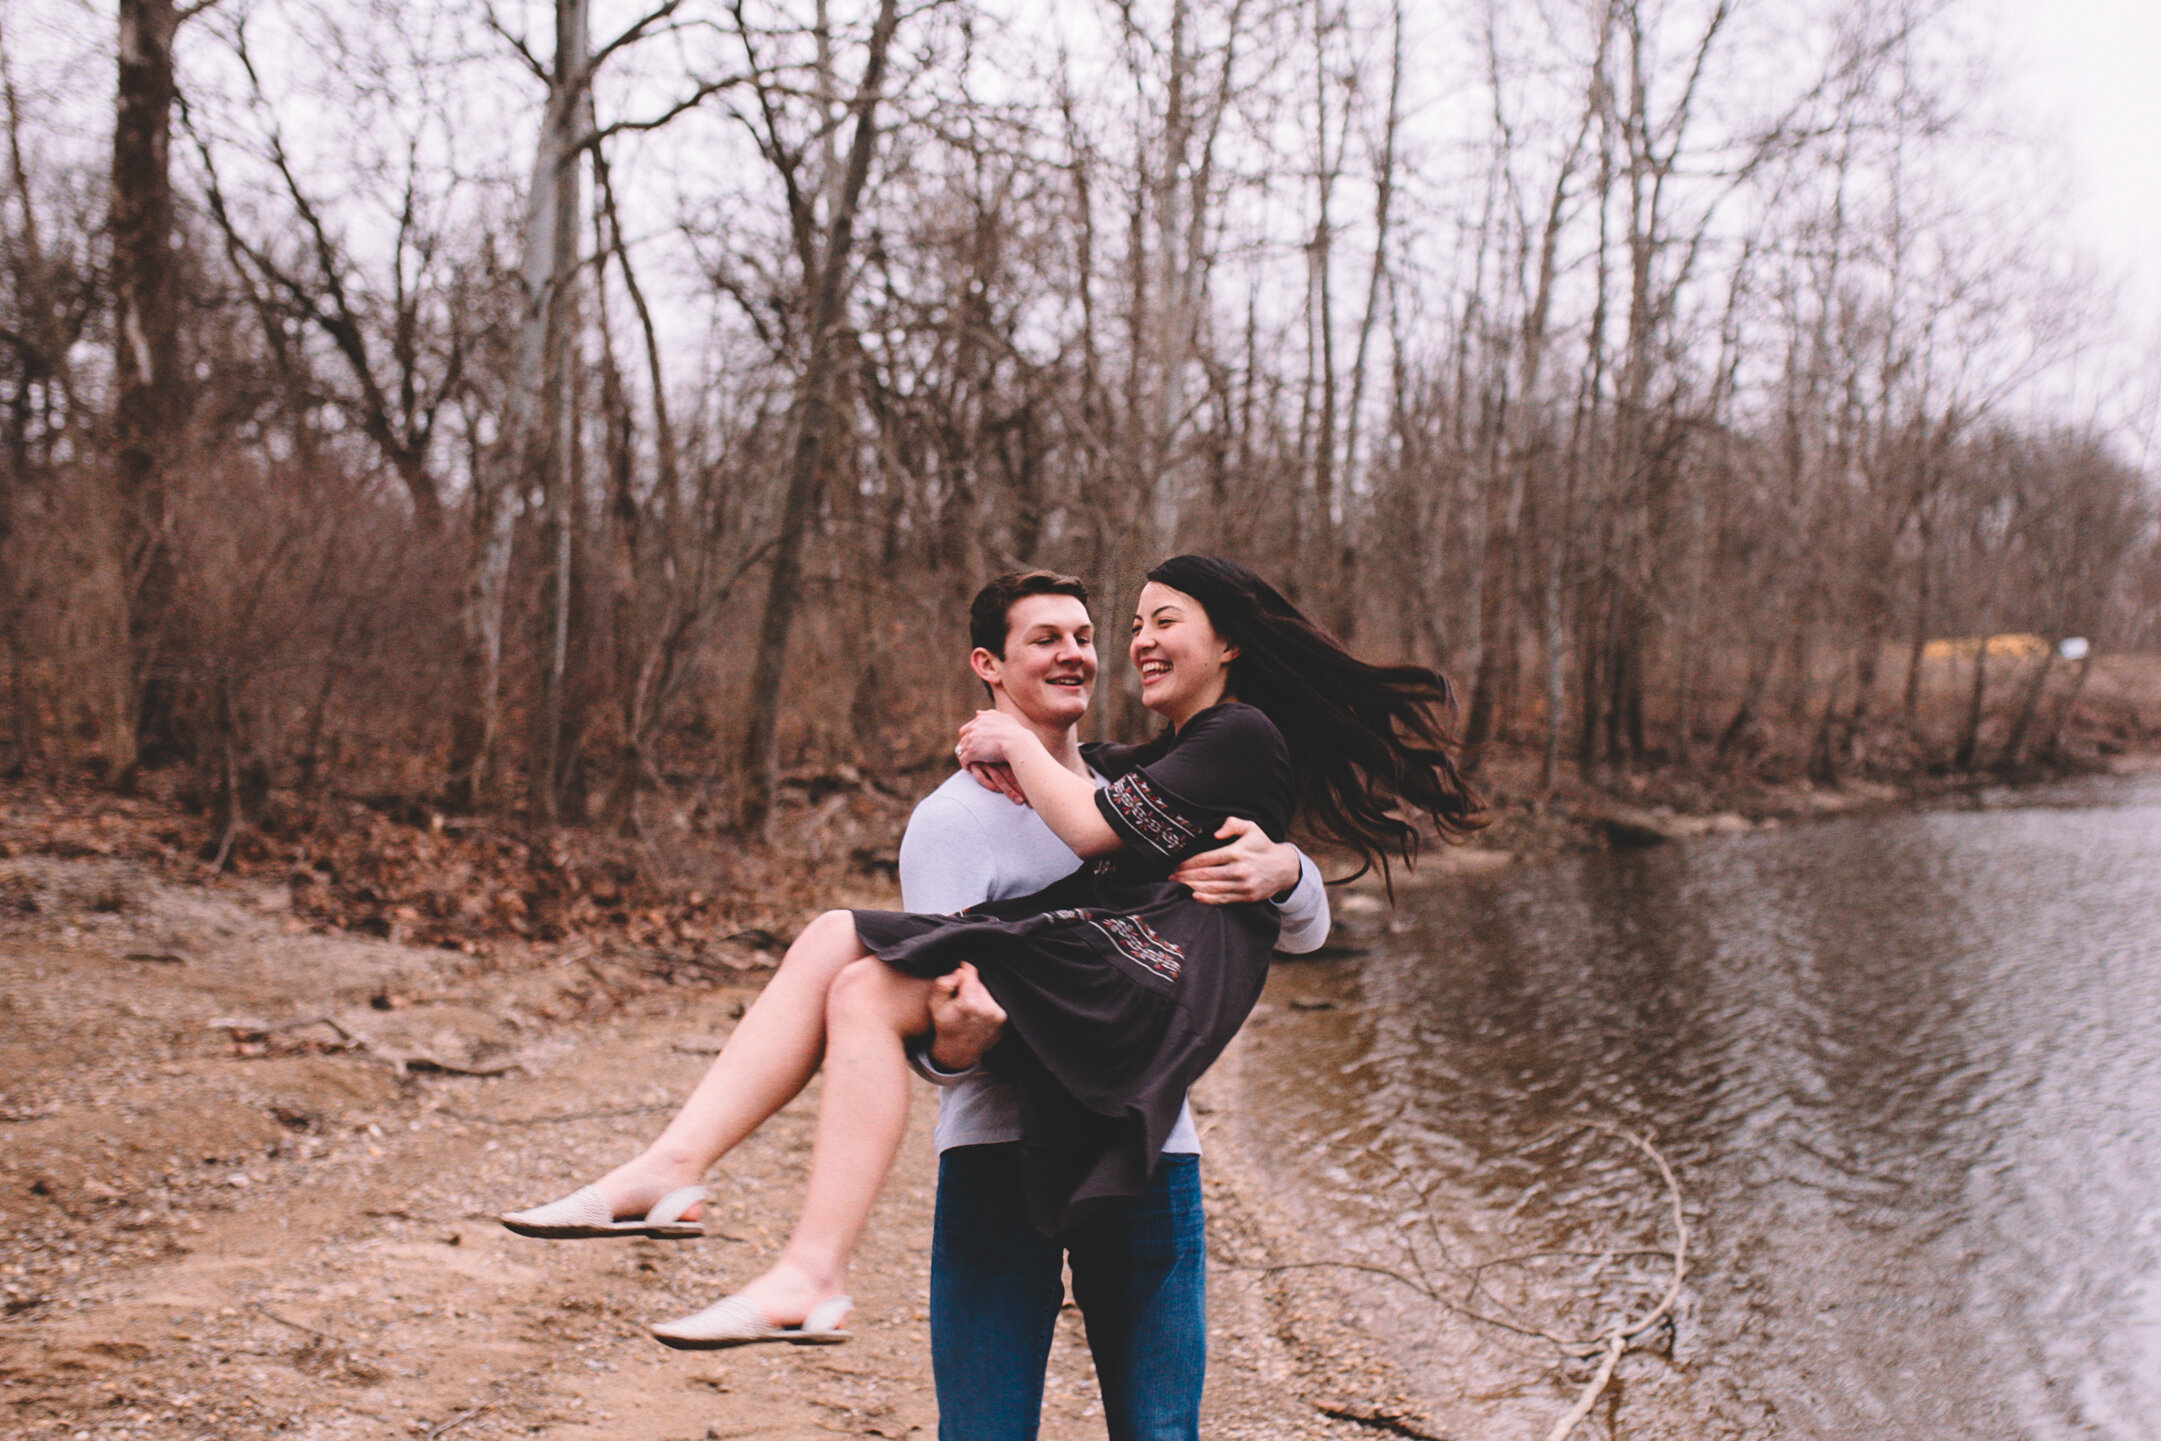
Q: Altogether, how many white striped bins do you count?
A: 0